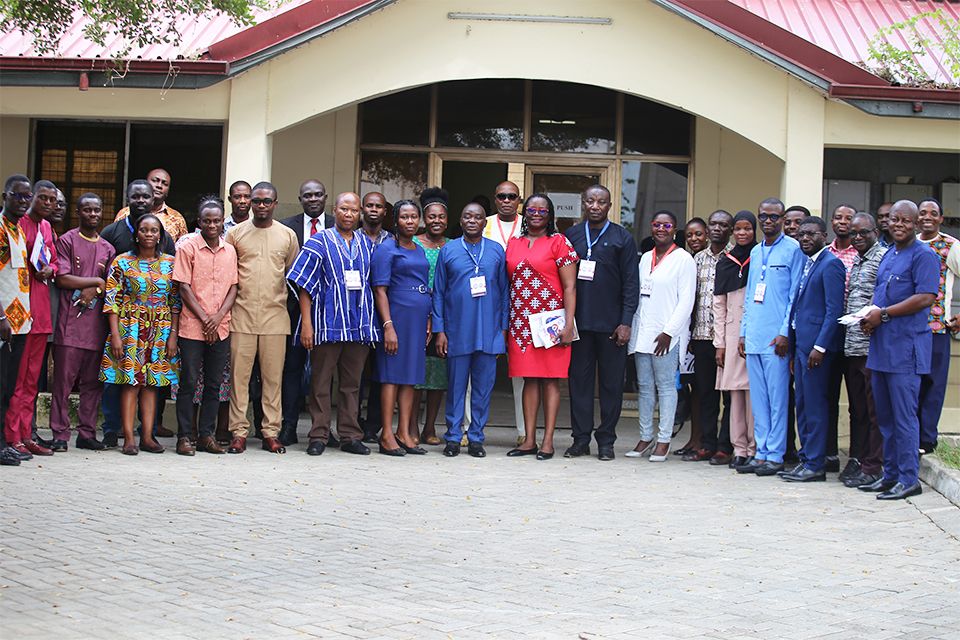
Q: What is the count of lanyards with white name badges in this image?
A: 5